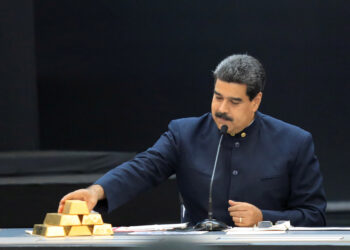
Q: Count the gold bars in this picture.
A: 6